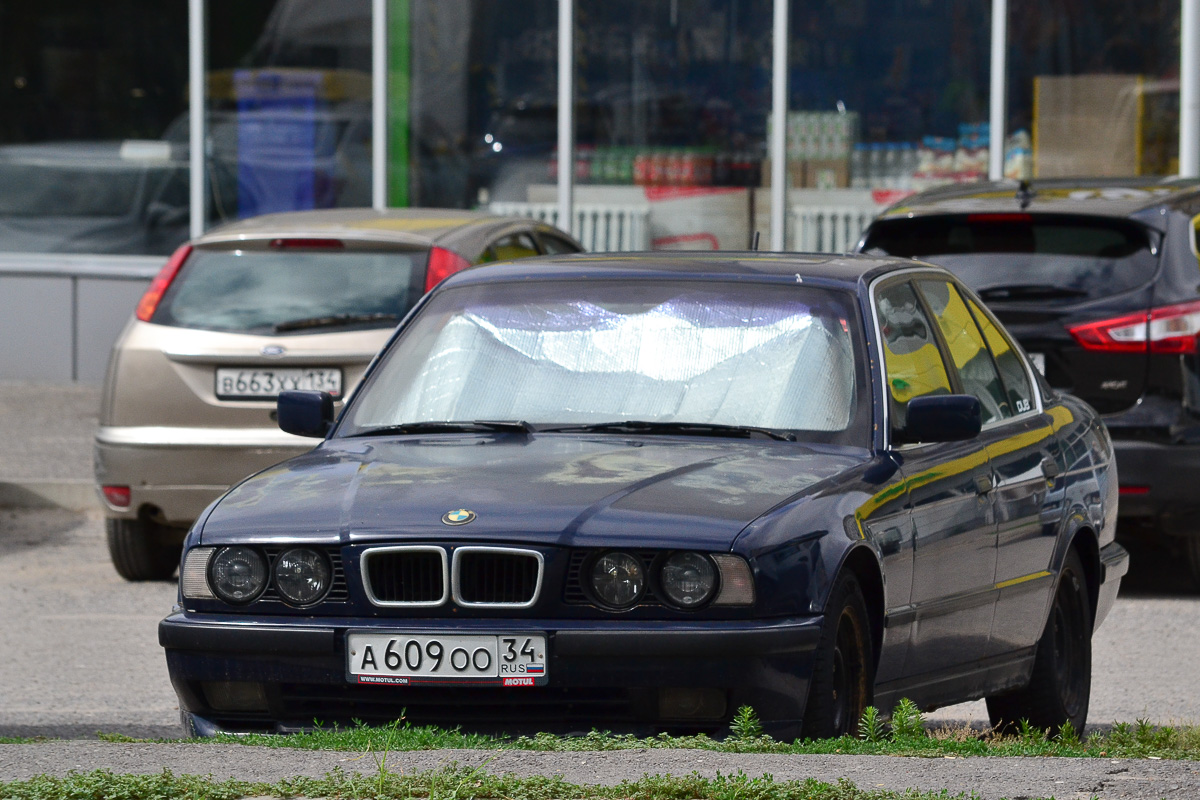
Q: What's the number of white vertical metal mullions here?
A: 6